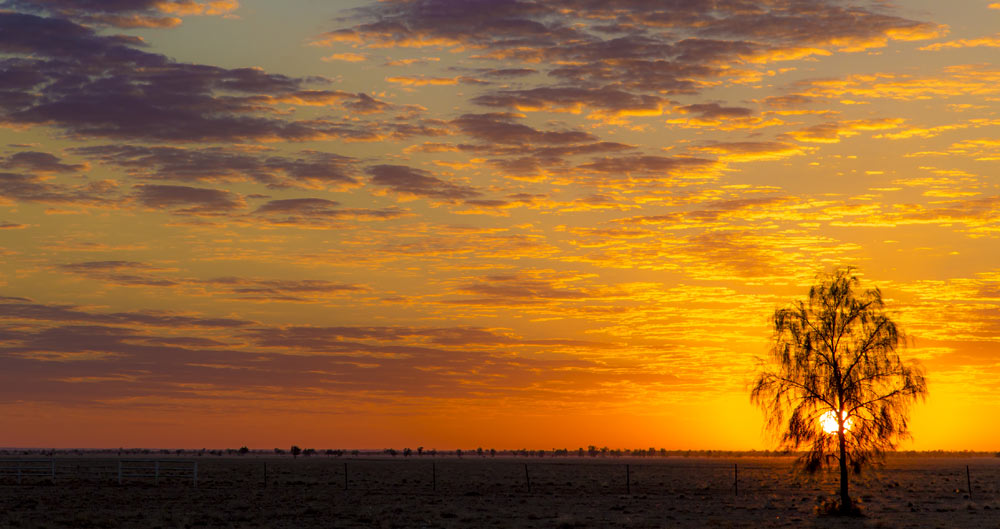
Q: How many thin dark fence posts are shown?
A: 7